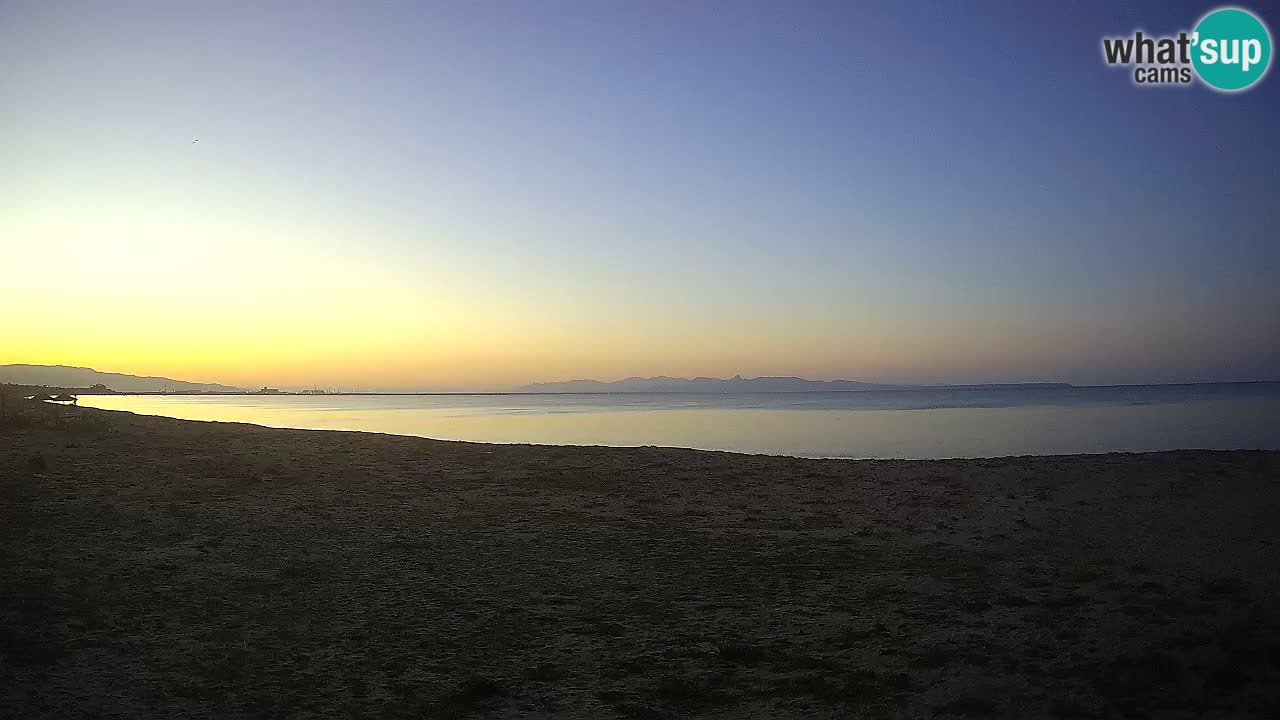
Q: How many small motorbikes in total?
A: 0